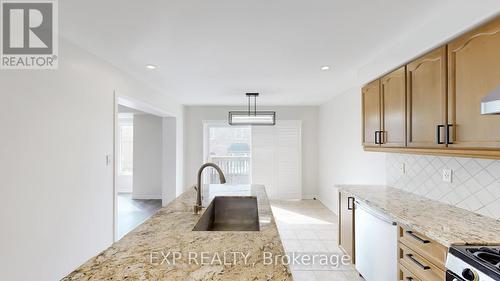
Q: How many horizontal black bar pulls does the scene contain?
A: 3